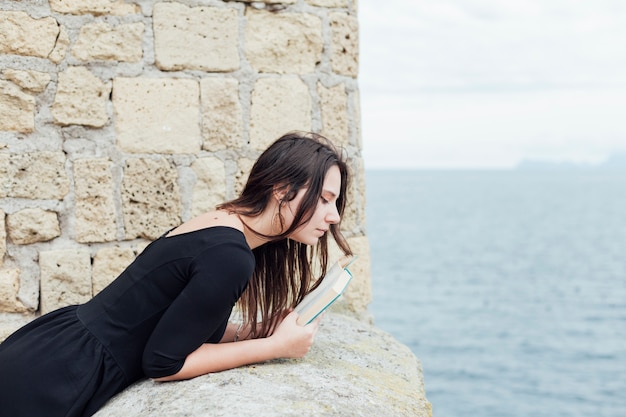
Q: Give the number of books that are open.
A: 1